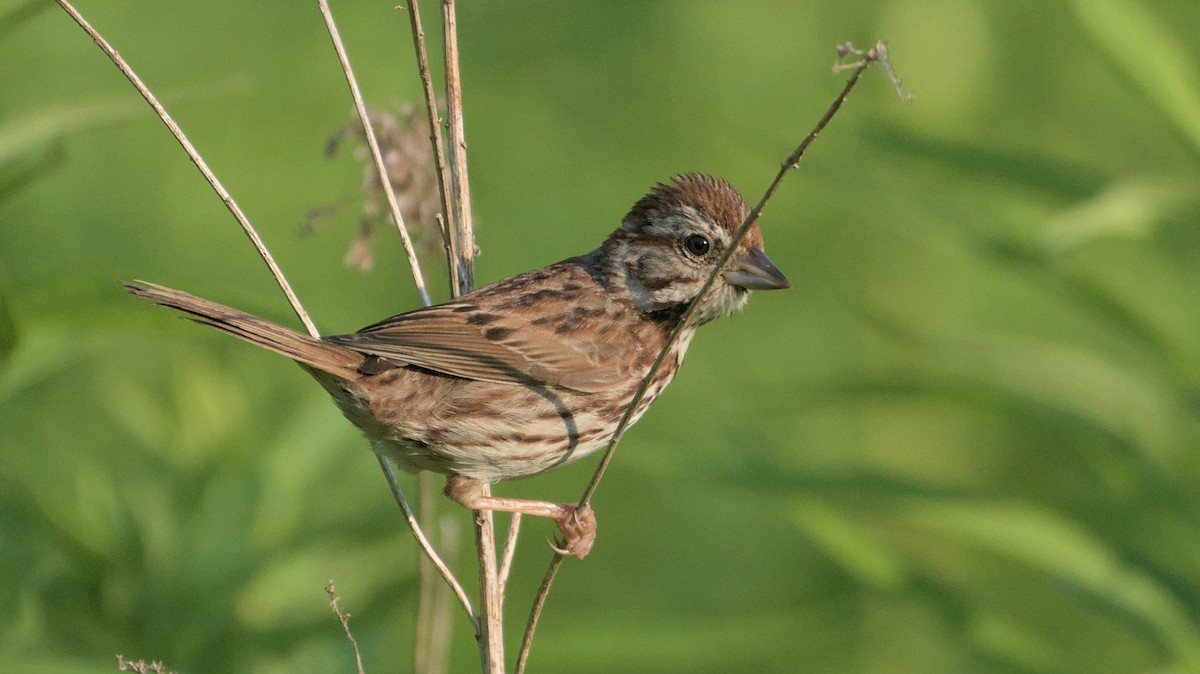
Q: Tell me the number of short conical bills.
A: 1